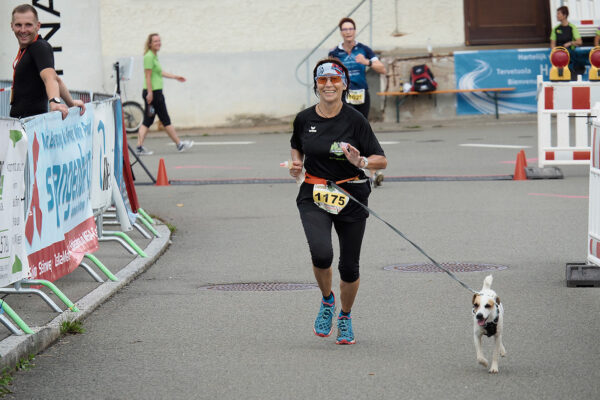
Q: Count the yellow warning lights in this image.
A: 2